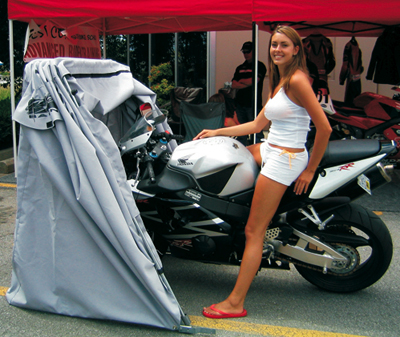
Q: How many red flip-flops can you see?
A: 1